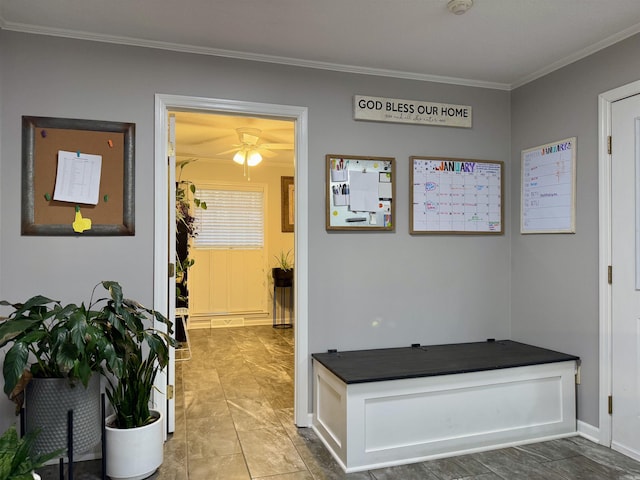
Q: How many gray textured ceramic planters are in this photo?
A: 1